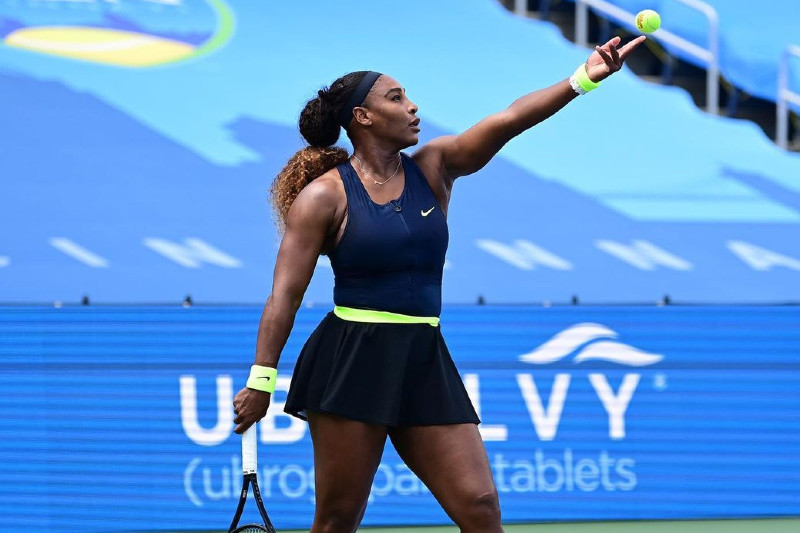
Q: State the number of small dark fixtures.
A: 5